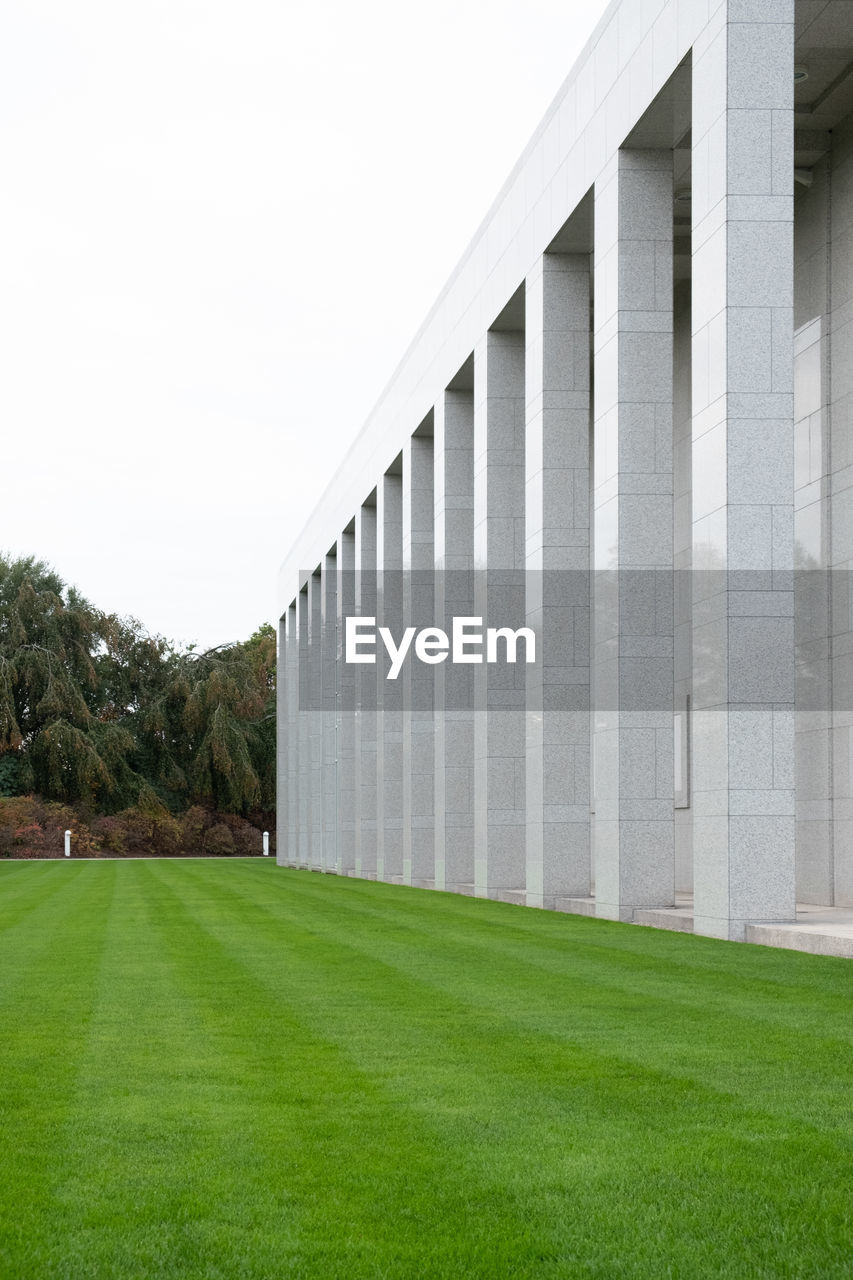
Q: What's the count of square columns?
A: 14